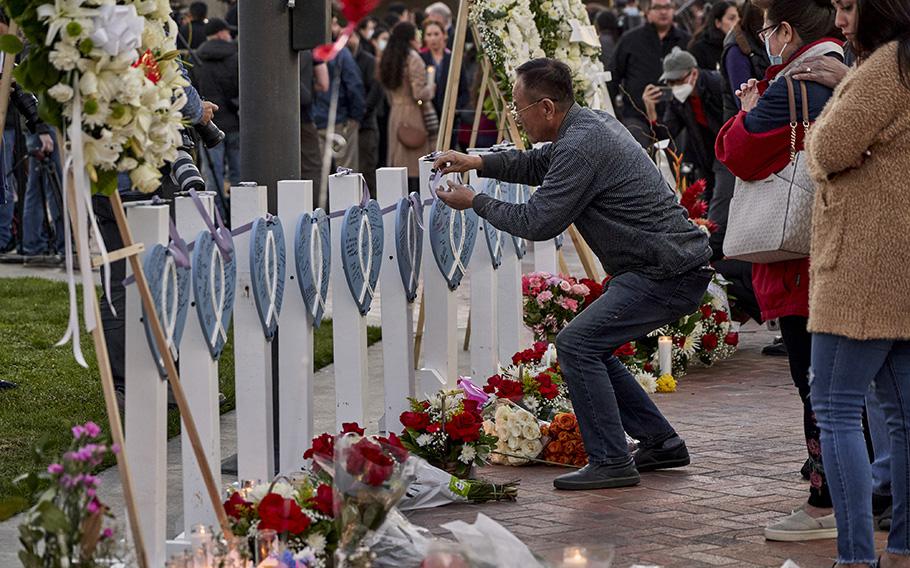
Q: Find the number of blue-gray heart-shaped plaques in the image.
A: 10